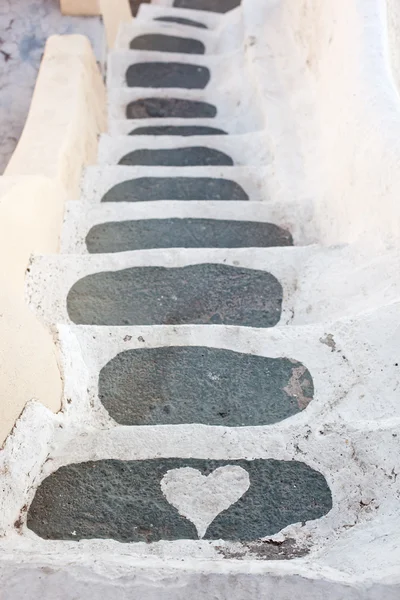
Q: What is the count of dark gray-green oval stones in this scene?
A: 11